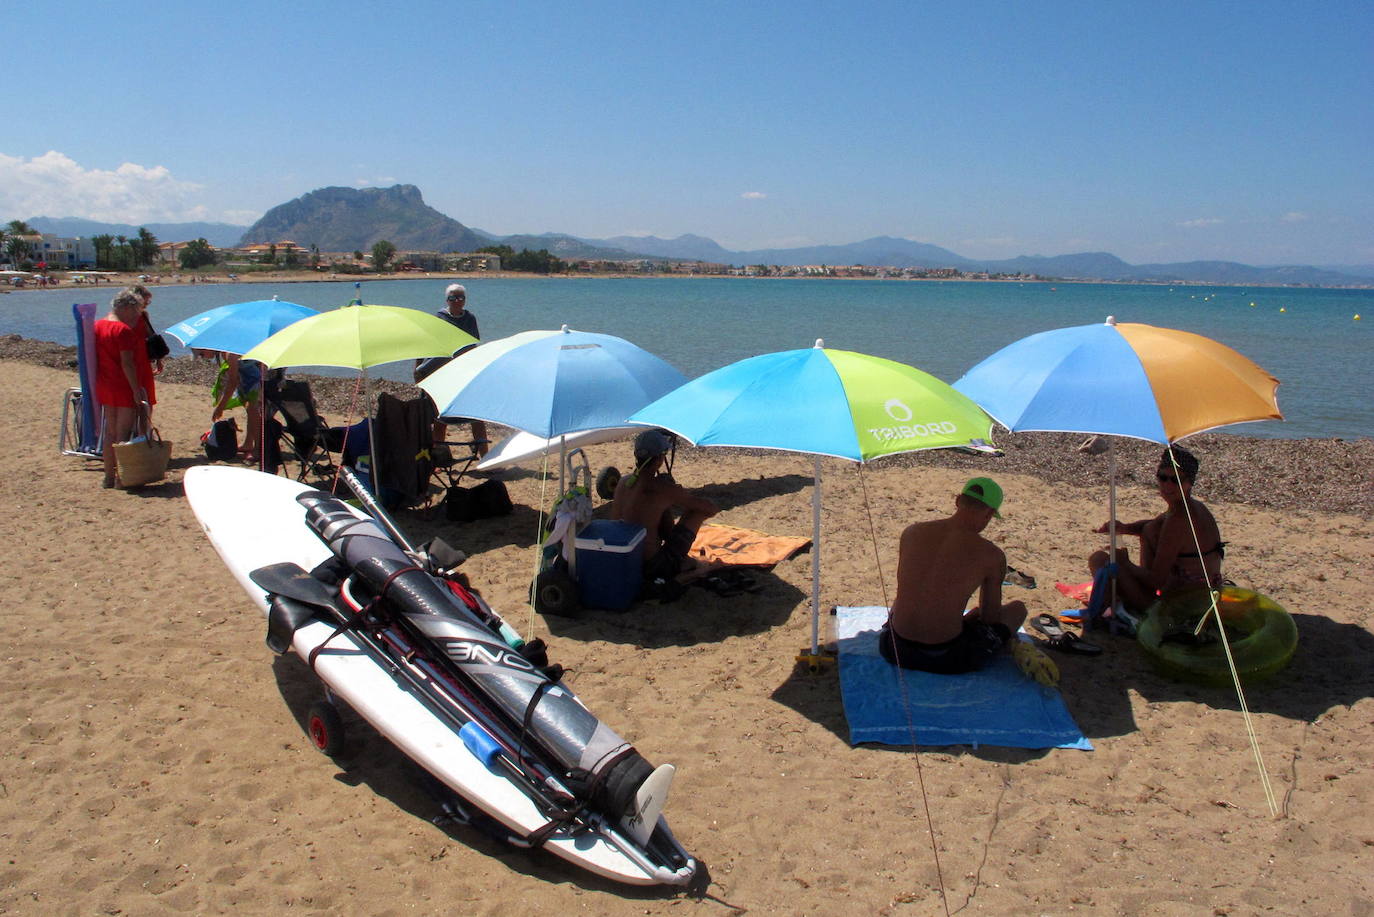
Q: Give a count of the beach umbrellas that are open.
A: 5